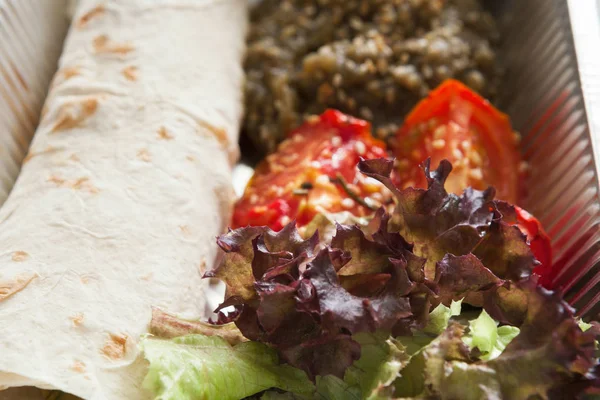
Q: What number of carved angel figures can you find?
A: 0